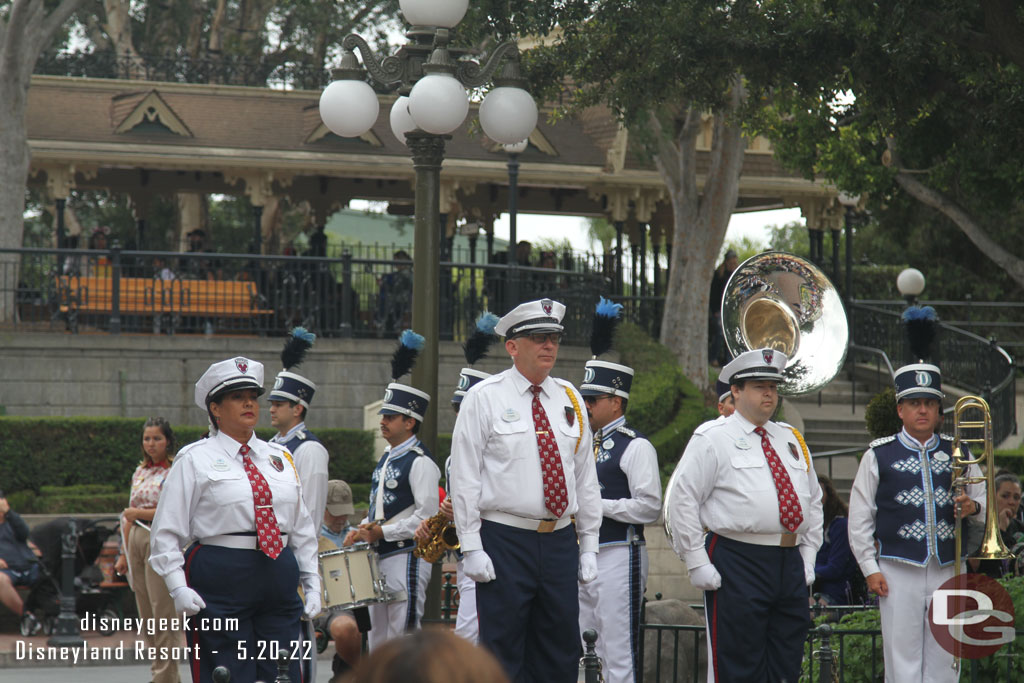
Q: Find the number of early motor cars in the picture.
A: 0